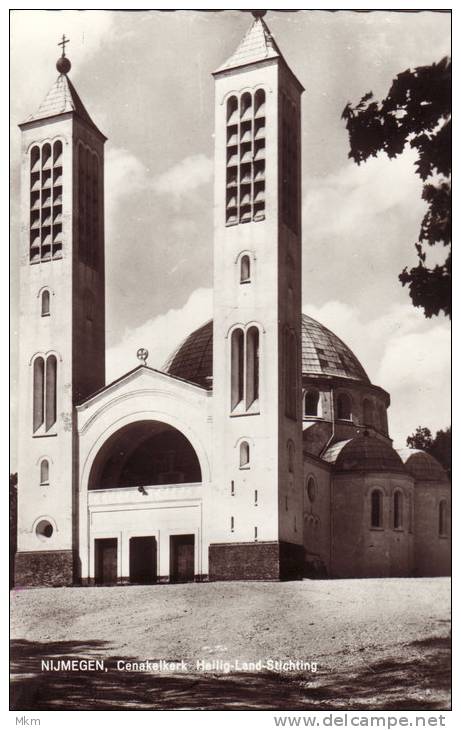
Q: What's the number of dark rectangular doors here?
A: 3